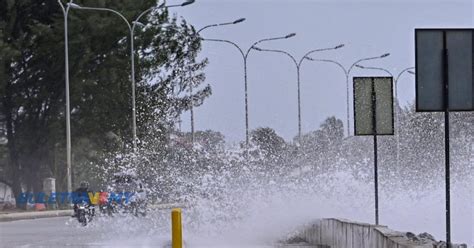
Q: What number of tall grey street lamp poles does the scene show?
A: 7